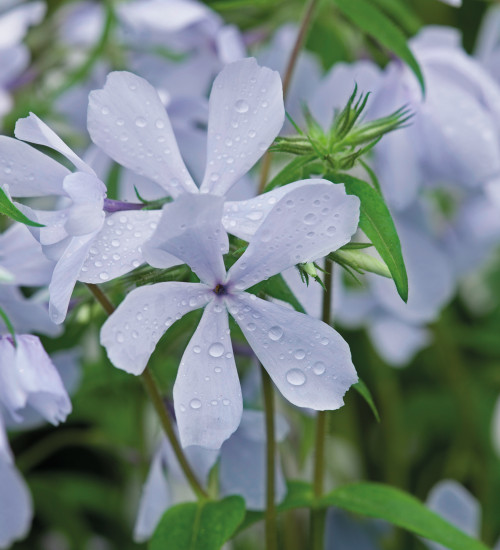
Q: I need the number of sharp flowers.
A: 3